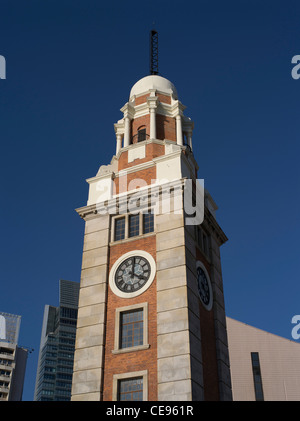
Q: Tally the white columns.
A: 5